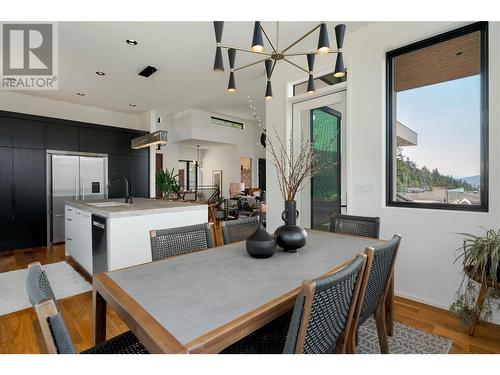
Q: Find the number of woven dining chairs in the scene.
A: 6